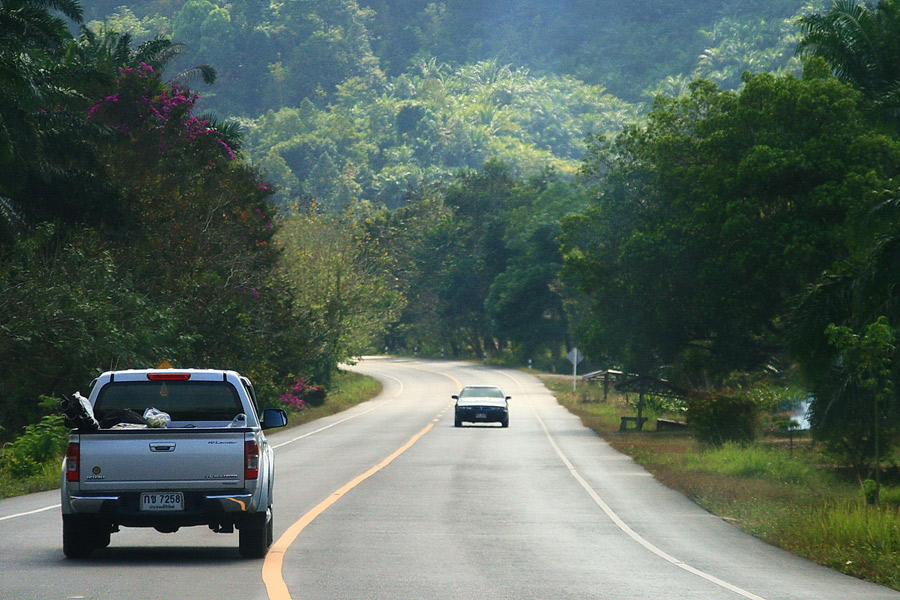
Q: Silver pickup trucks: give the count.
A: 1